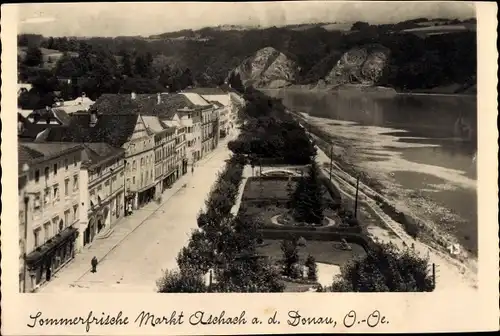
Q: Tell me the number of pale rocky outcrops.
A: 2